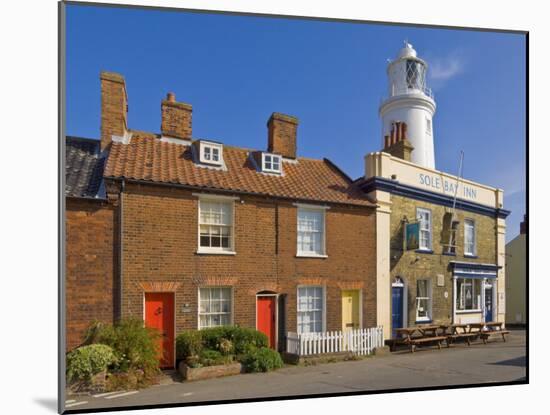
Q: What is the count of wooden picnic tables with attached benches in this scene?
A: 3